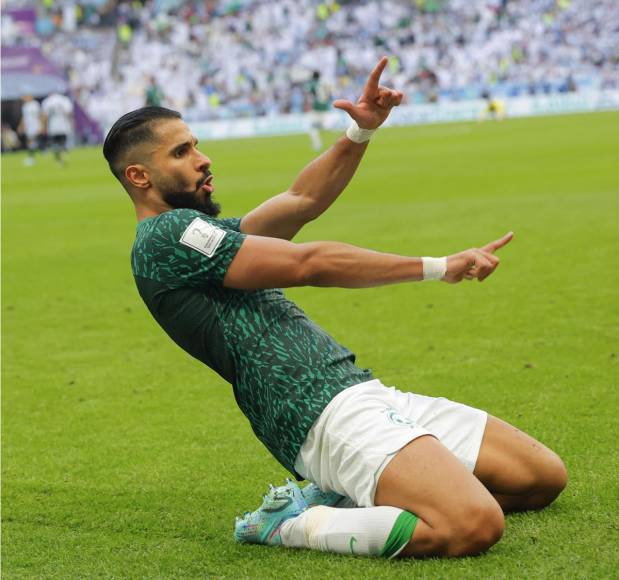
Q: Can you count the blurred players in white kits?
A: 2